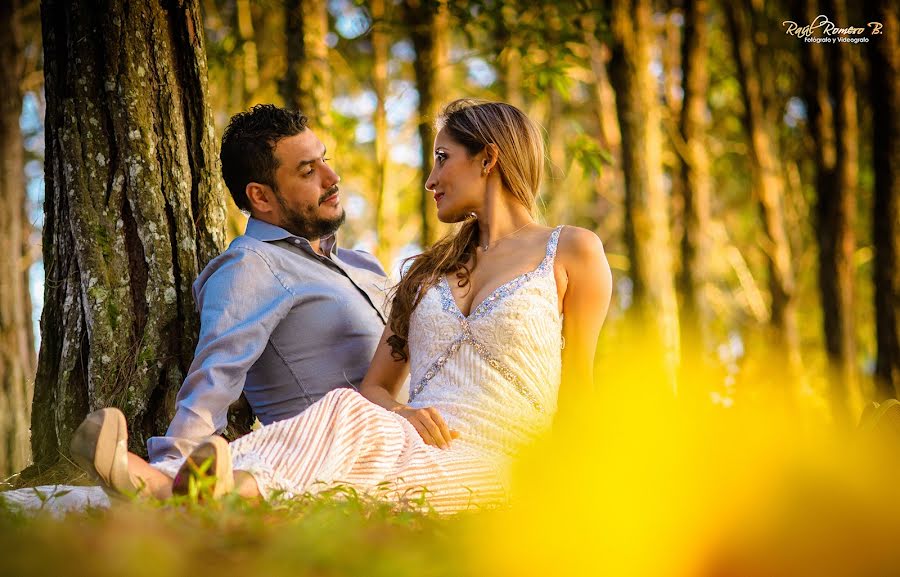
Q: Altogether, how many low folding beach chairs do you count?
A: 0